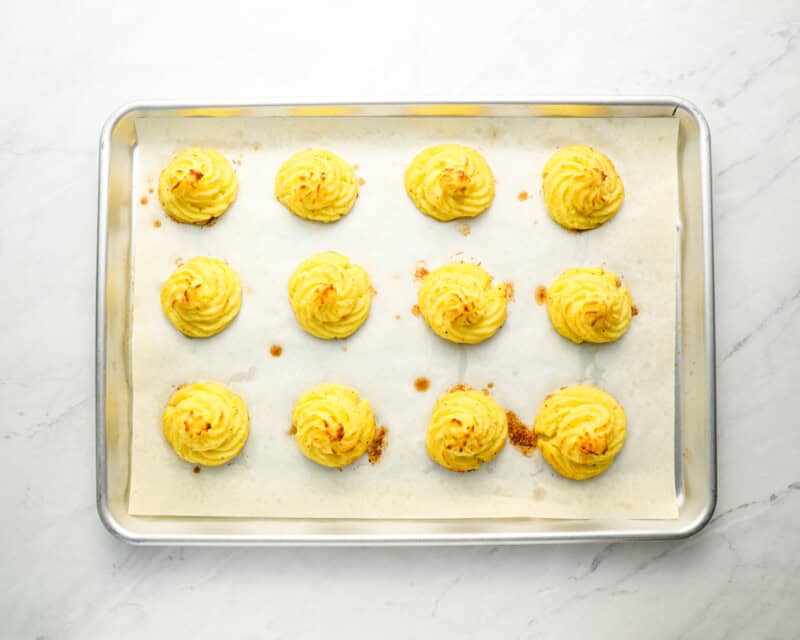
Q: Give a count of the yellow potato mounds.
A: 12